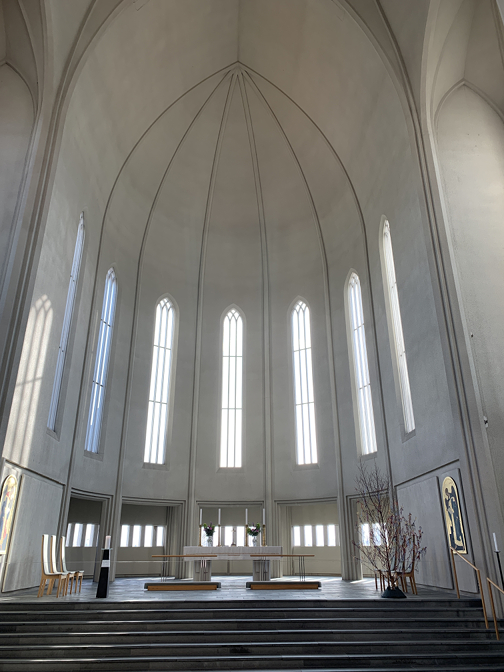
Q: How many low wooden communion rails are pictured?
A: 2